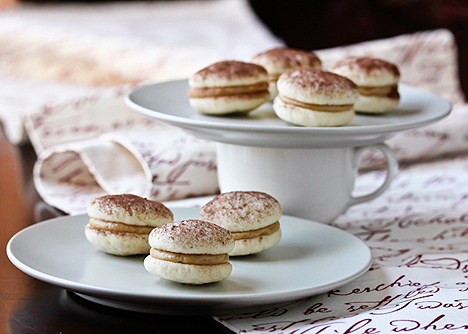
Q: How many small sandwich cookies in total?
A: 7